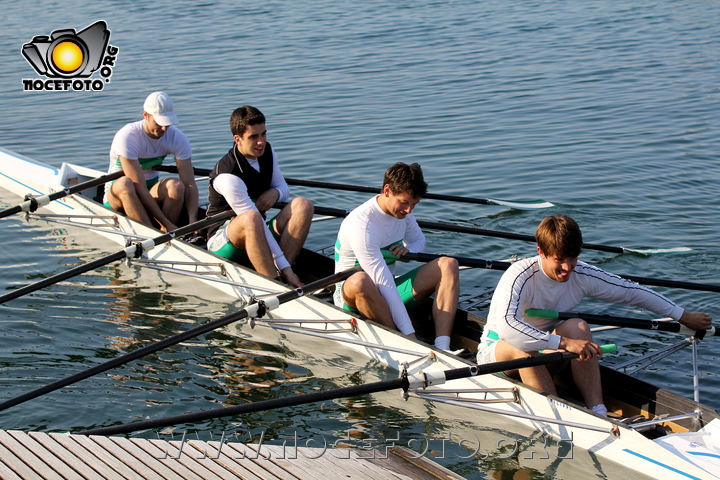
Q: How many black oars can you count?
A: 8